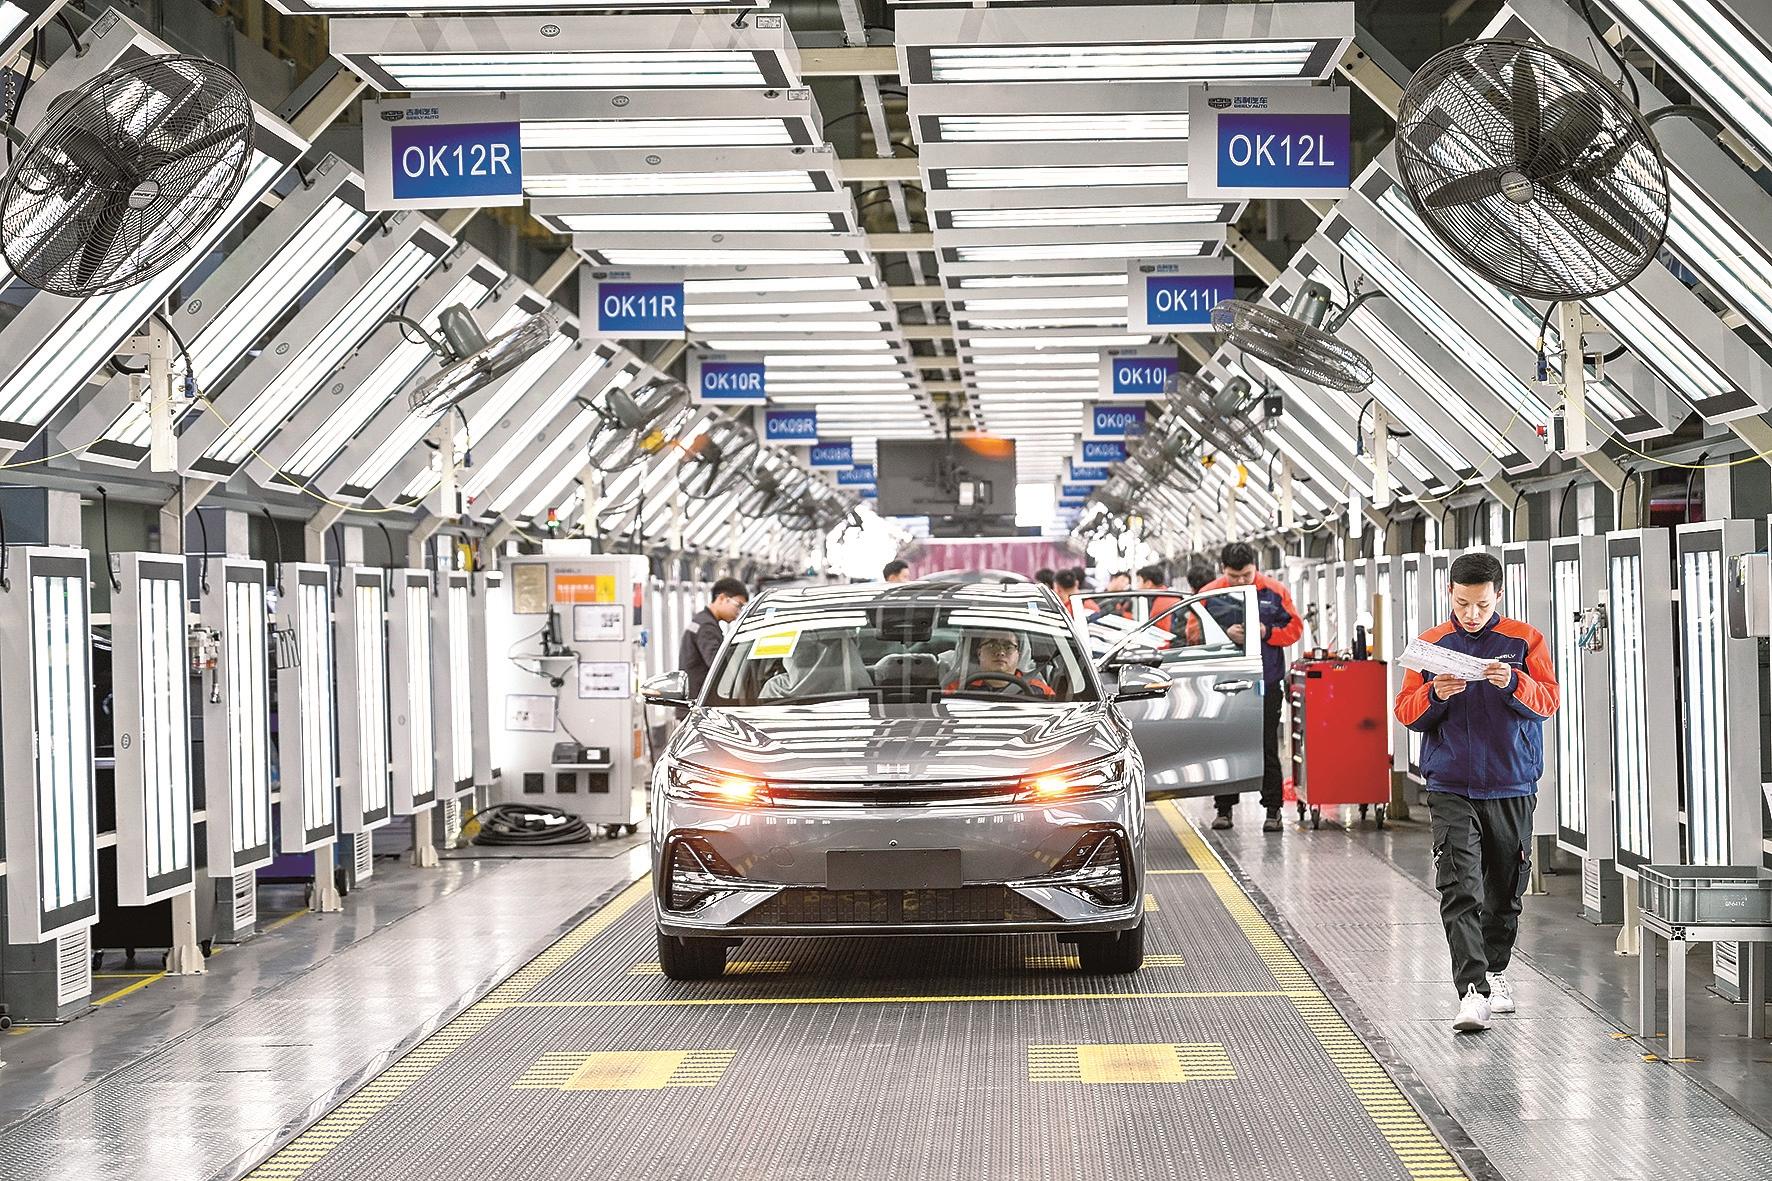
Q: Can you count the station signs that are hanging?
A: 15